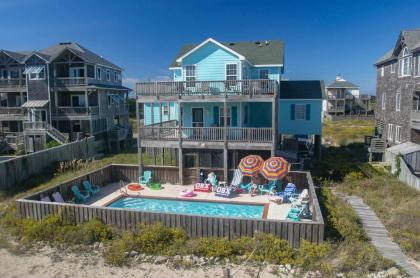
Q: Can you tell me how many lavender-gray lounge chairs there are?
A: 2